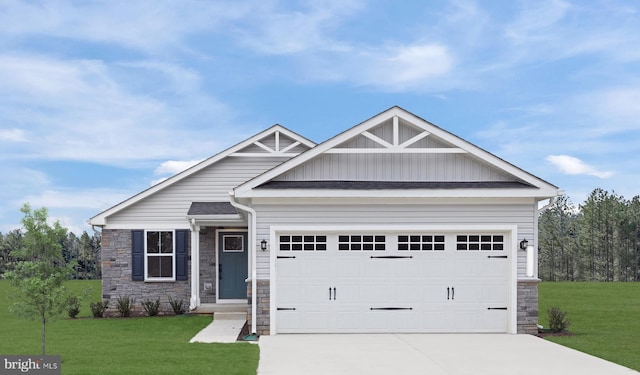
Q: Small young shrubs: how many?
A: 6